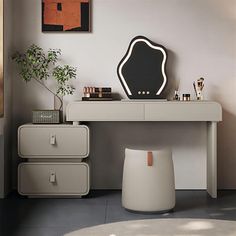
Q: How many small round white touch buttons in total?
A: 3